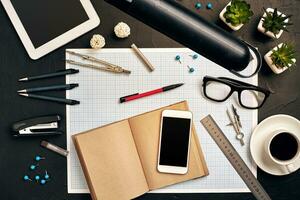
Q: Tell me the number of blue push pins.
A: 11